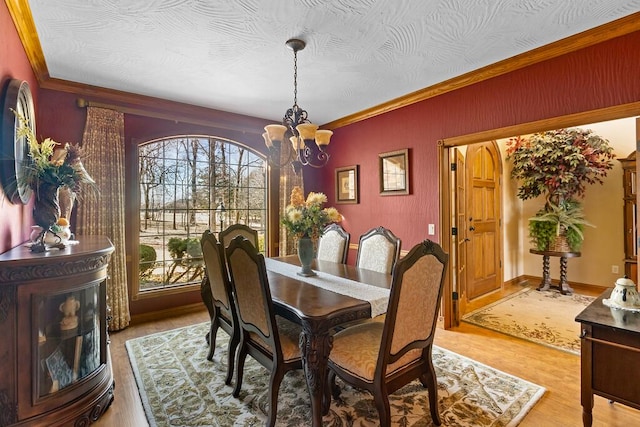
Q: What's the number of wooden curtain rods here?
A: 1